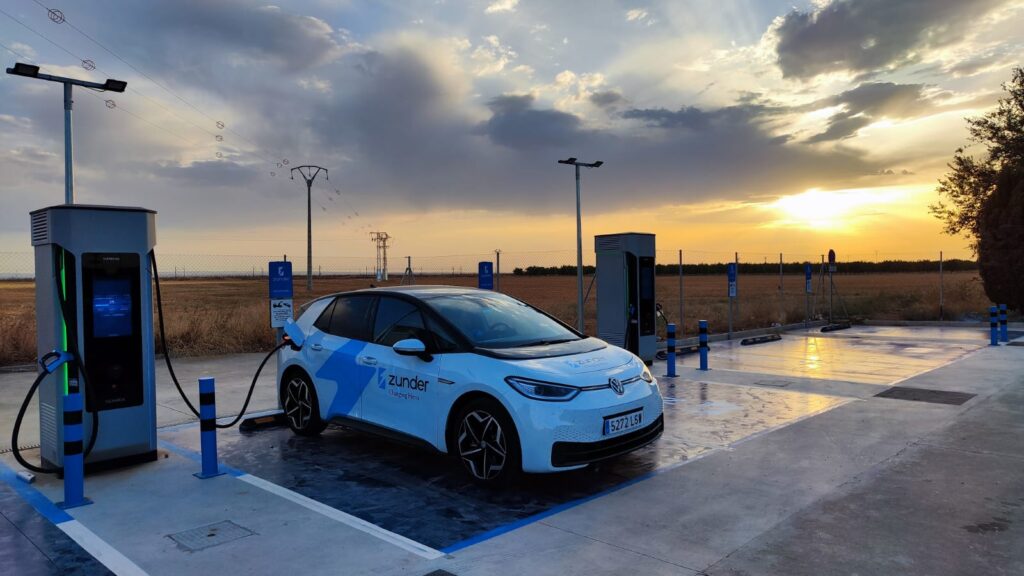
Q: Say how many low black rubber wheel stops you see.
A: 4